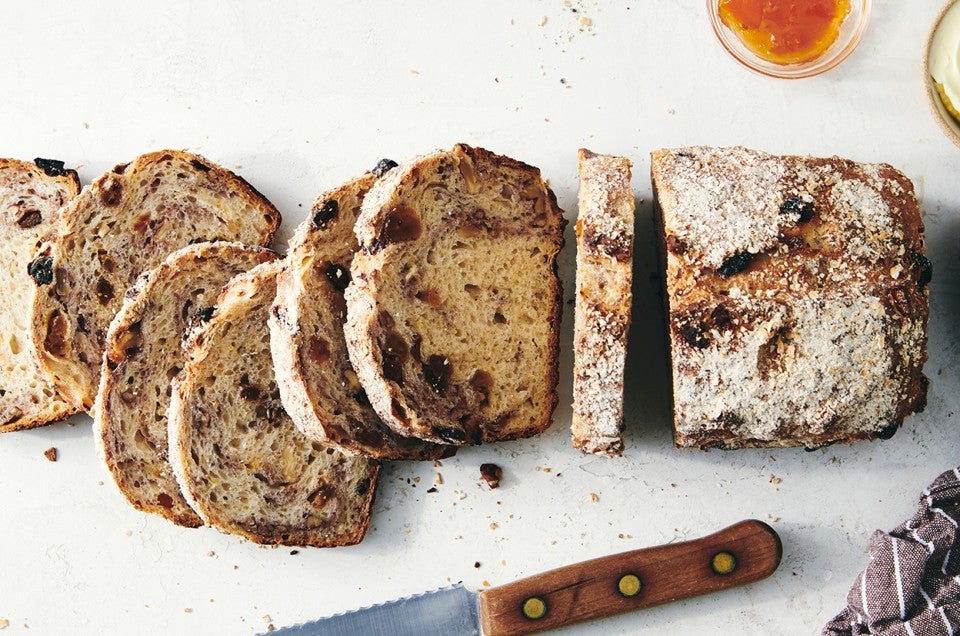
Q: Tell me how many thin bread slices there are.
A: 7